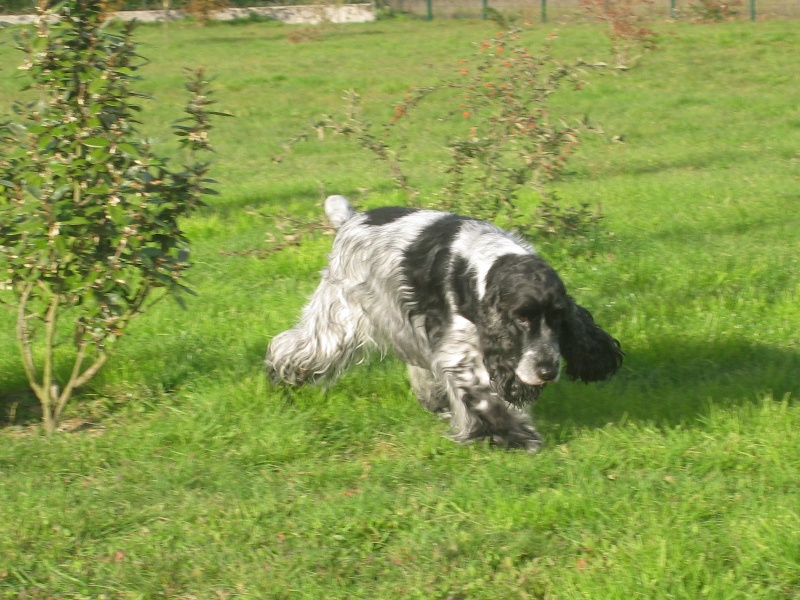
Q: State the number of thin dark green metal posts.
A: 5